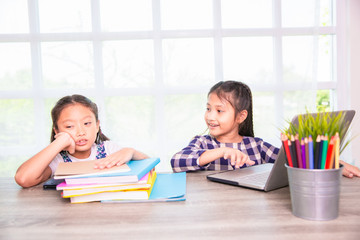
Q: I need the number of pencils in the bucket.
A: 14